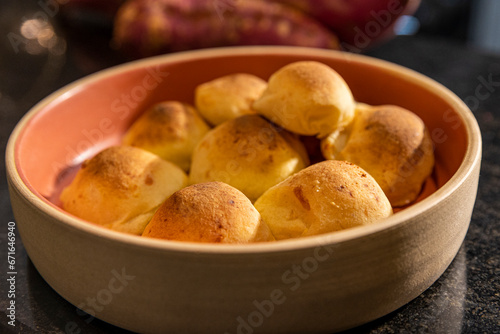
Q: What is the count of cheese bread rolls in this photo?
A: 8